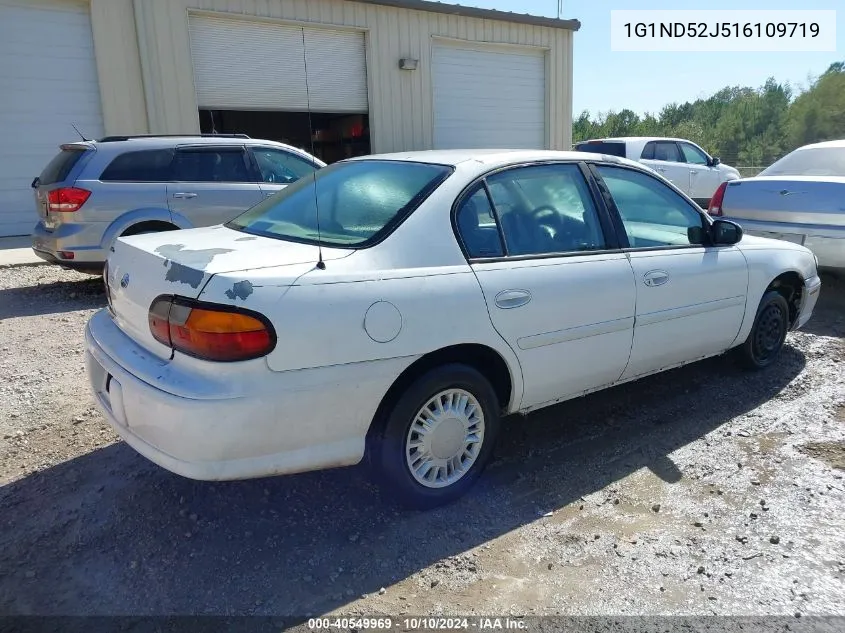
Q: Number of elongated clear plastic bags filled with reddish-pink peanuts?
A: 0